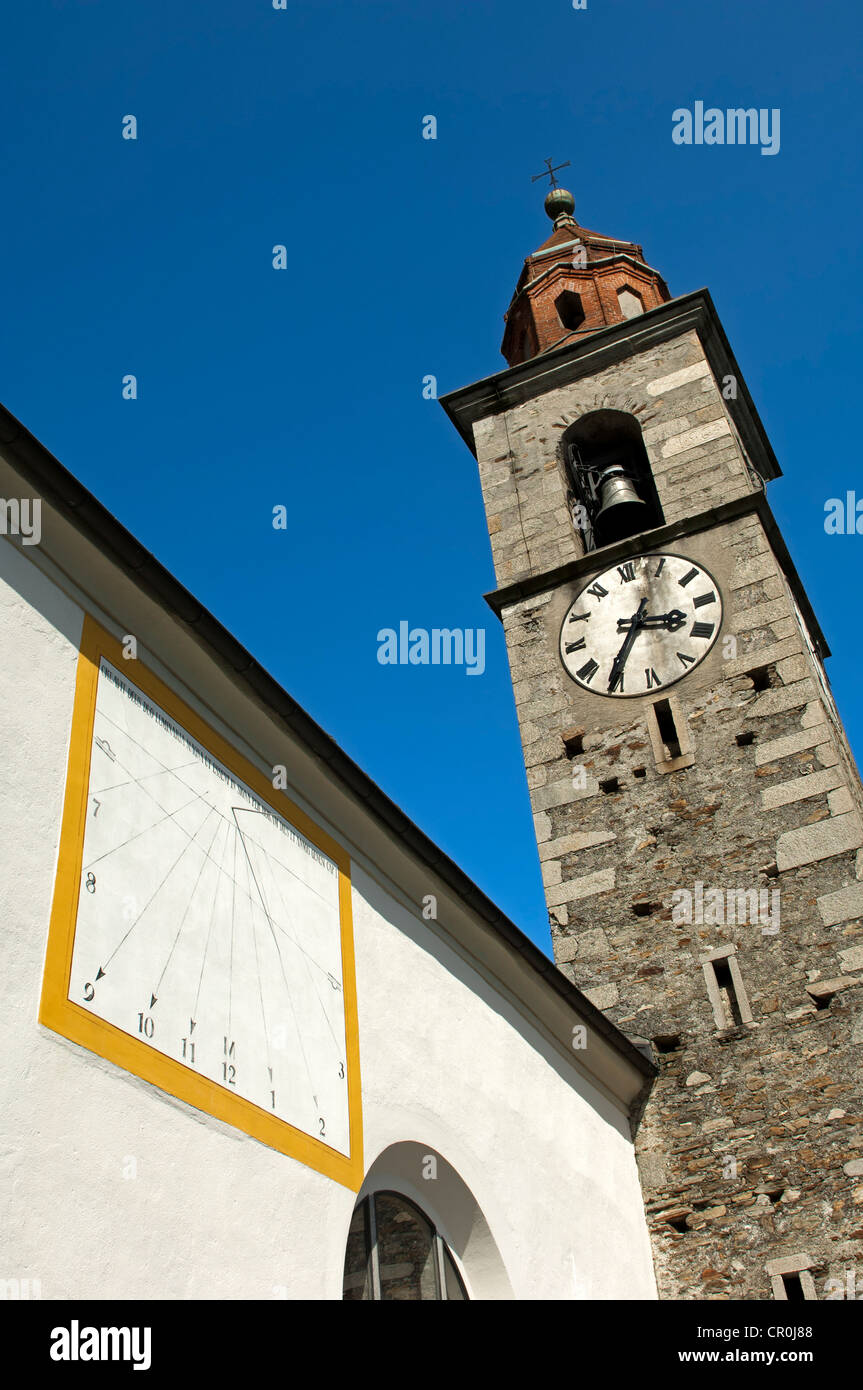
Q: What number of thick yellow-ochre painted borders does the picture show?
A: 1